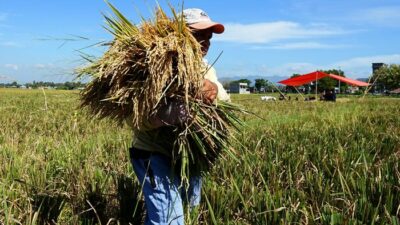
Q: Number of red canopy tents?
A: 1